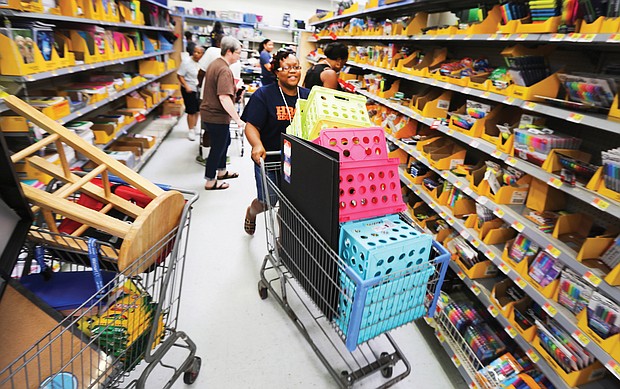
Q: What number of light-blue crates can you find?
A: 2